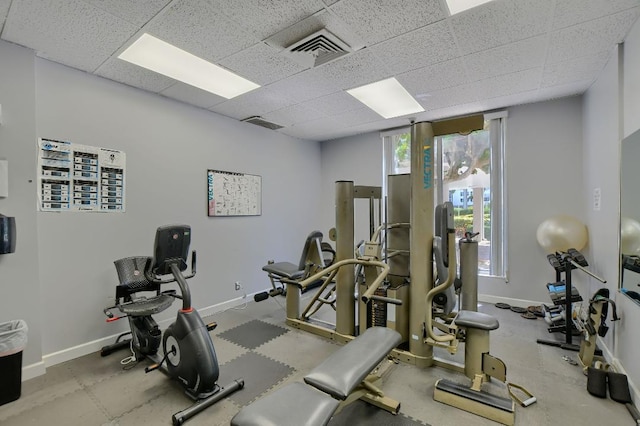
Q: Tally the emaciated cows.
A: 0